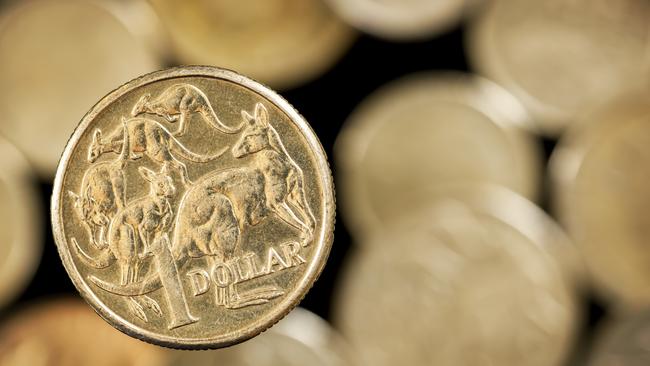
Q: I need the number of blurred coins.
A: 11